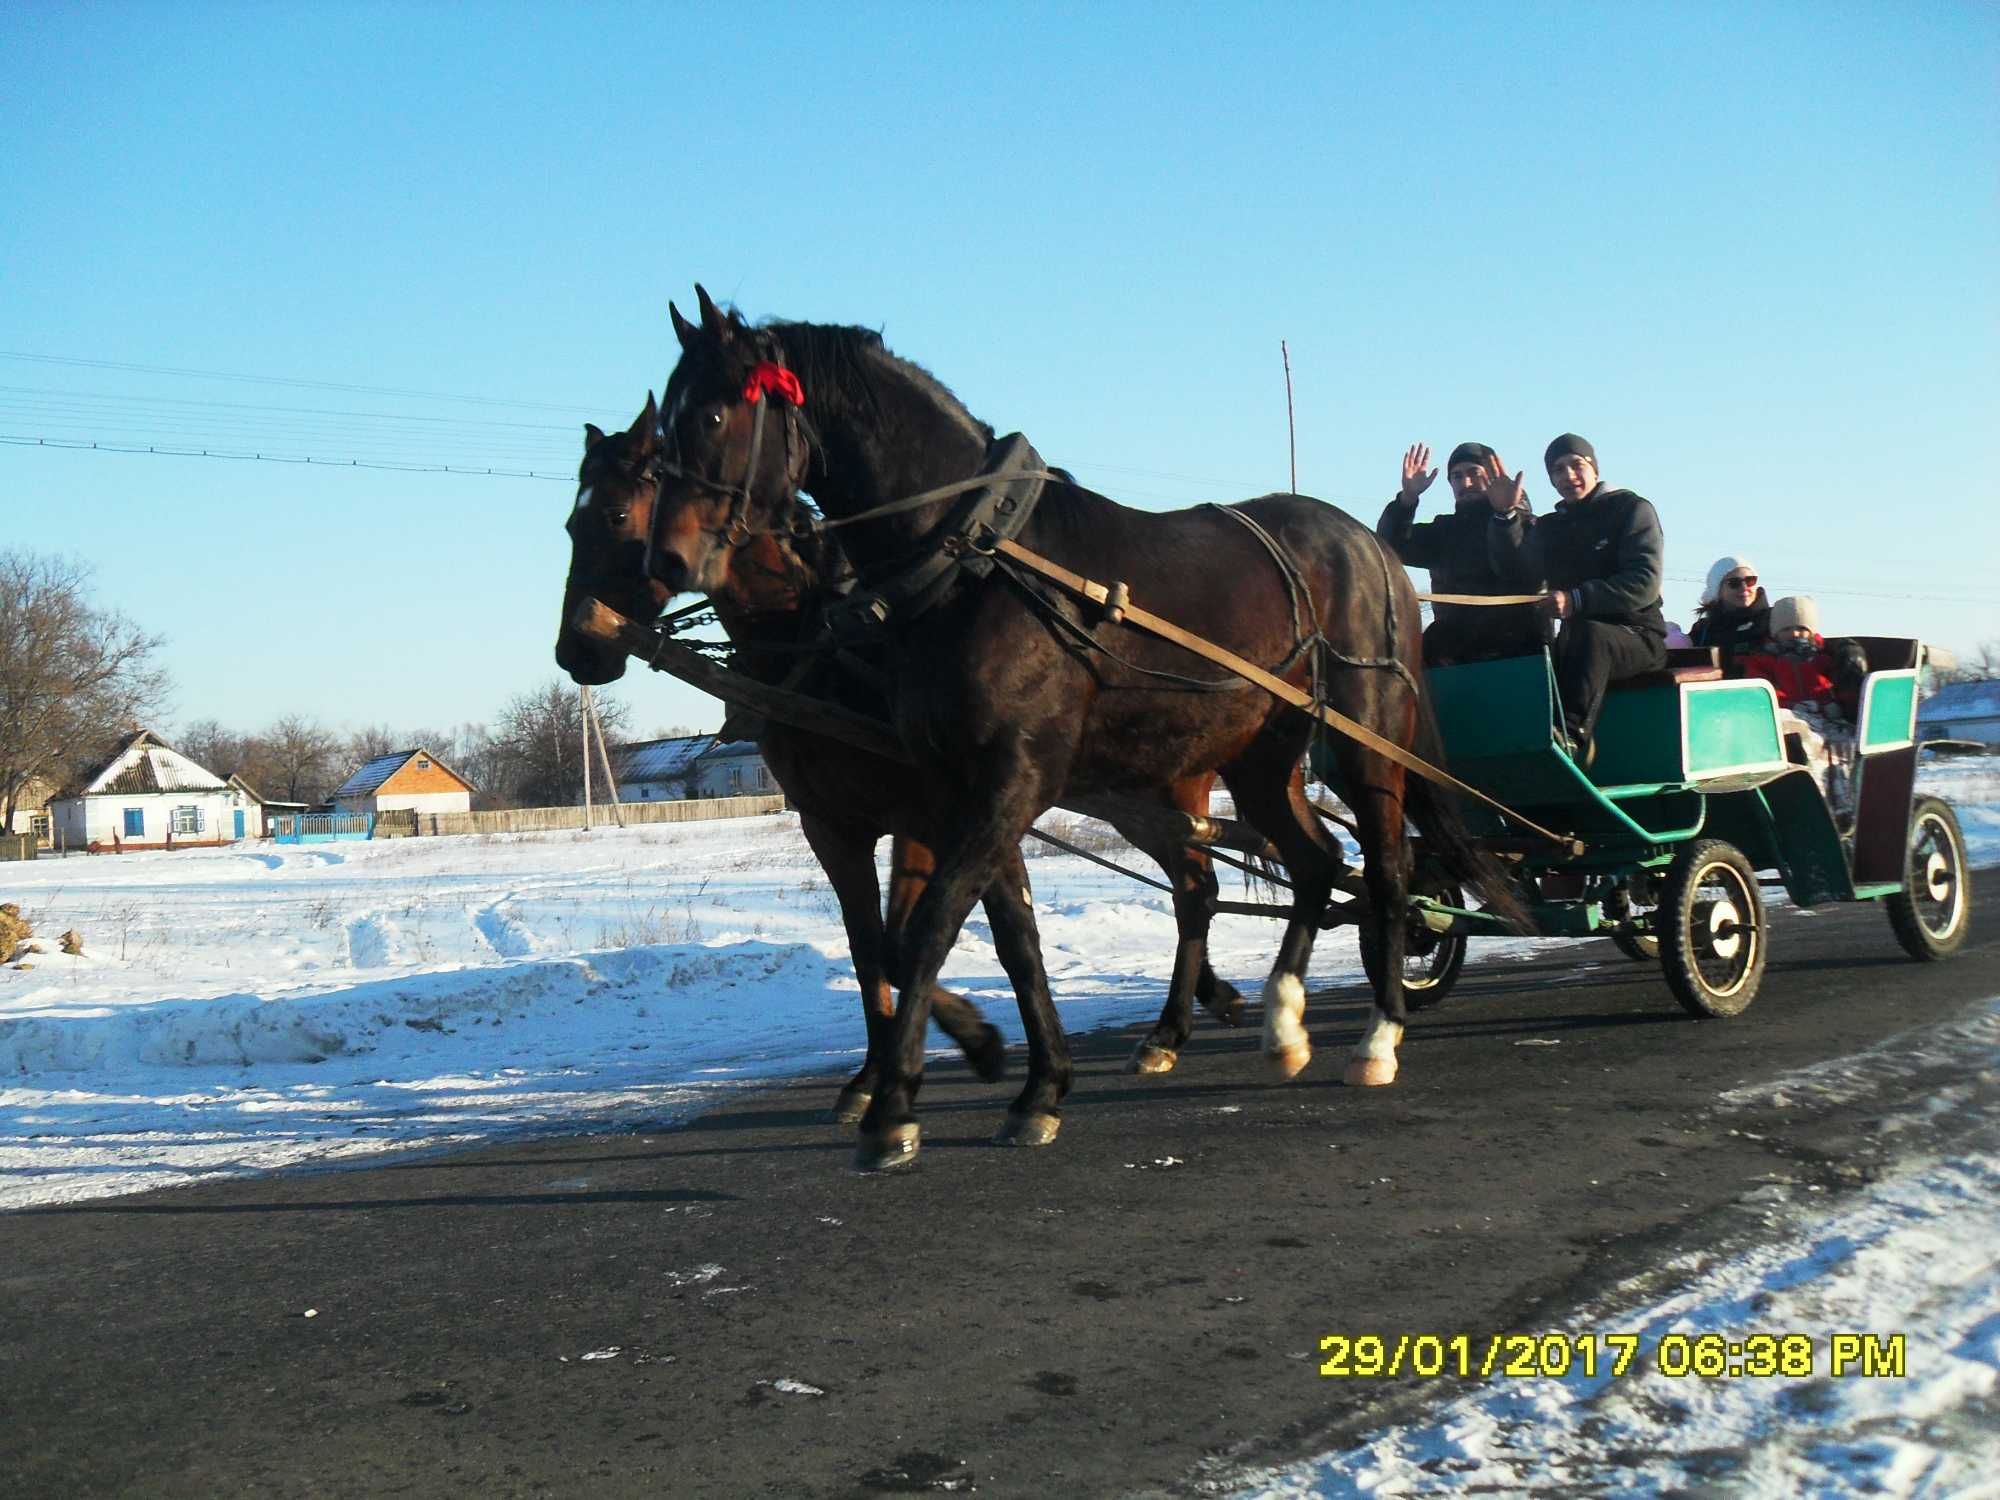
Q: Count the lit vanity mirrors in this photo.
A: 0